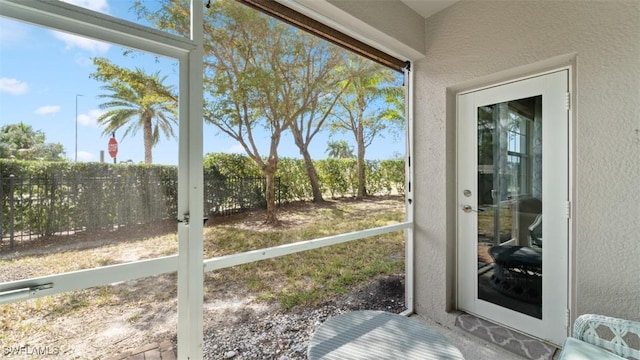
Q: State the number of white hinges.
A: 3